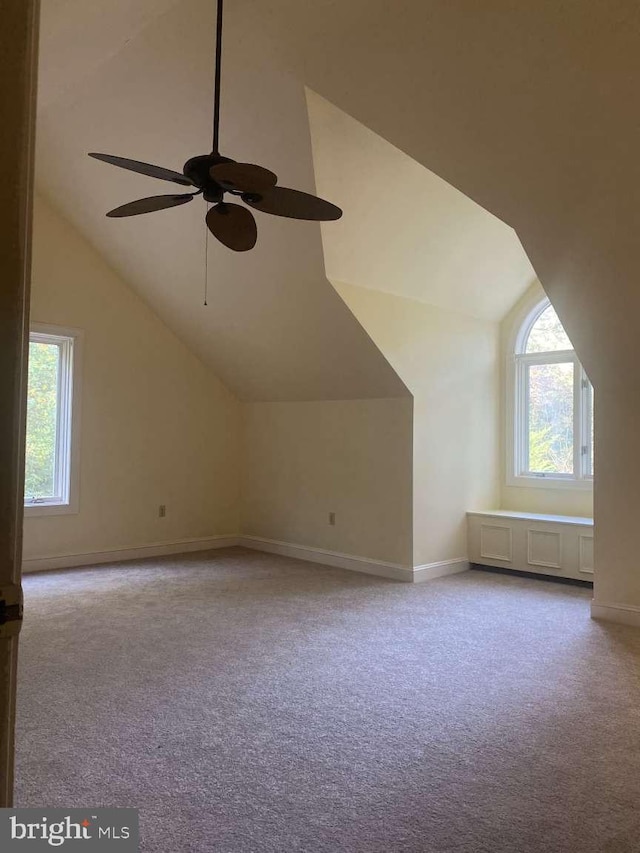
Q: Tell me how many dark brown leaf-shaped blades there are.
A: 5